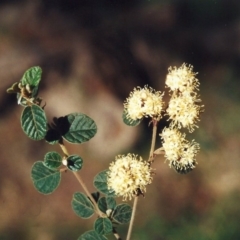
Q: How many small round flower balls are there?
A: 5